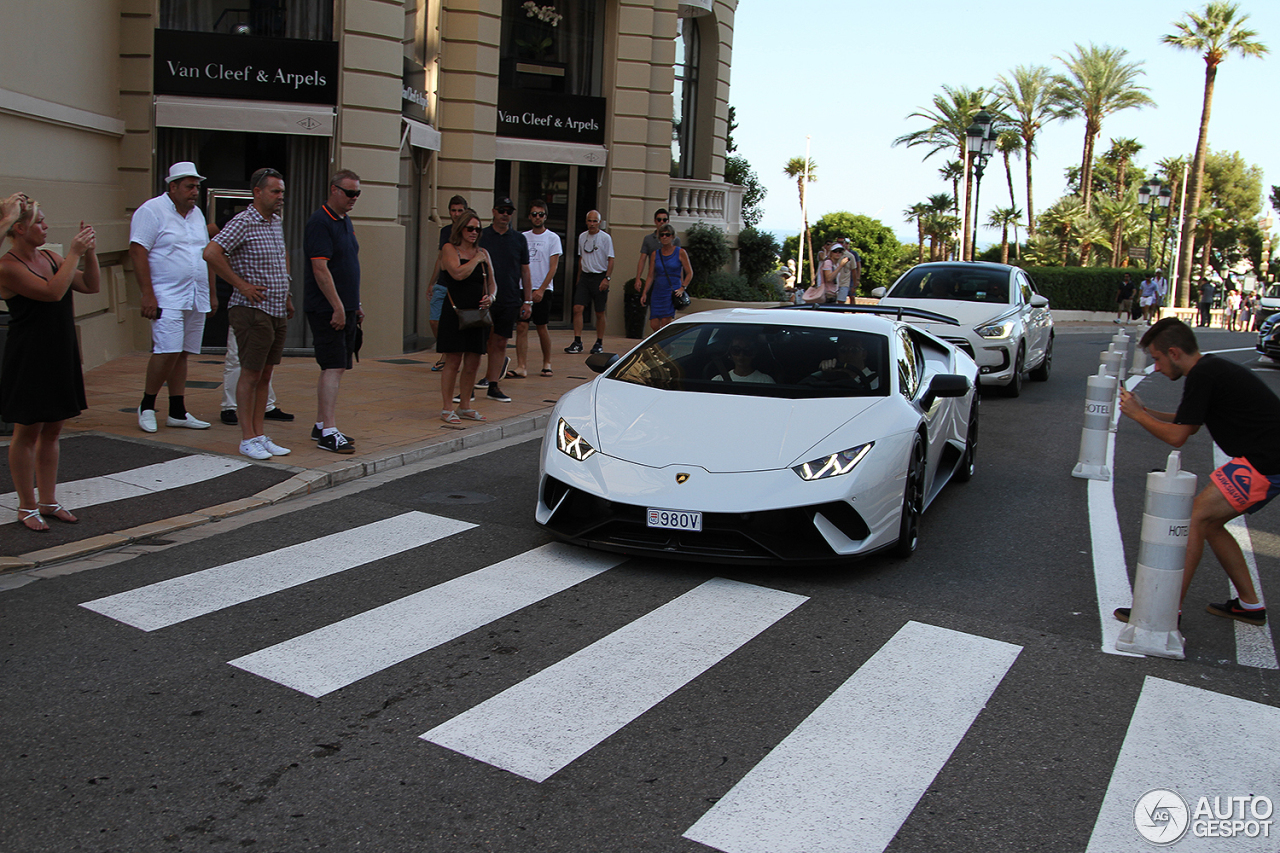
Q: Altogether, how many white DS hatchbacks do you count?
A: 1